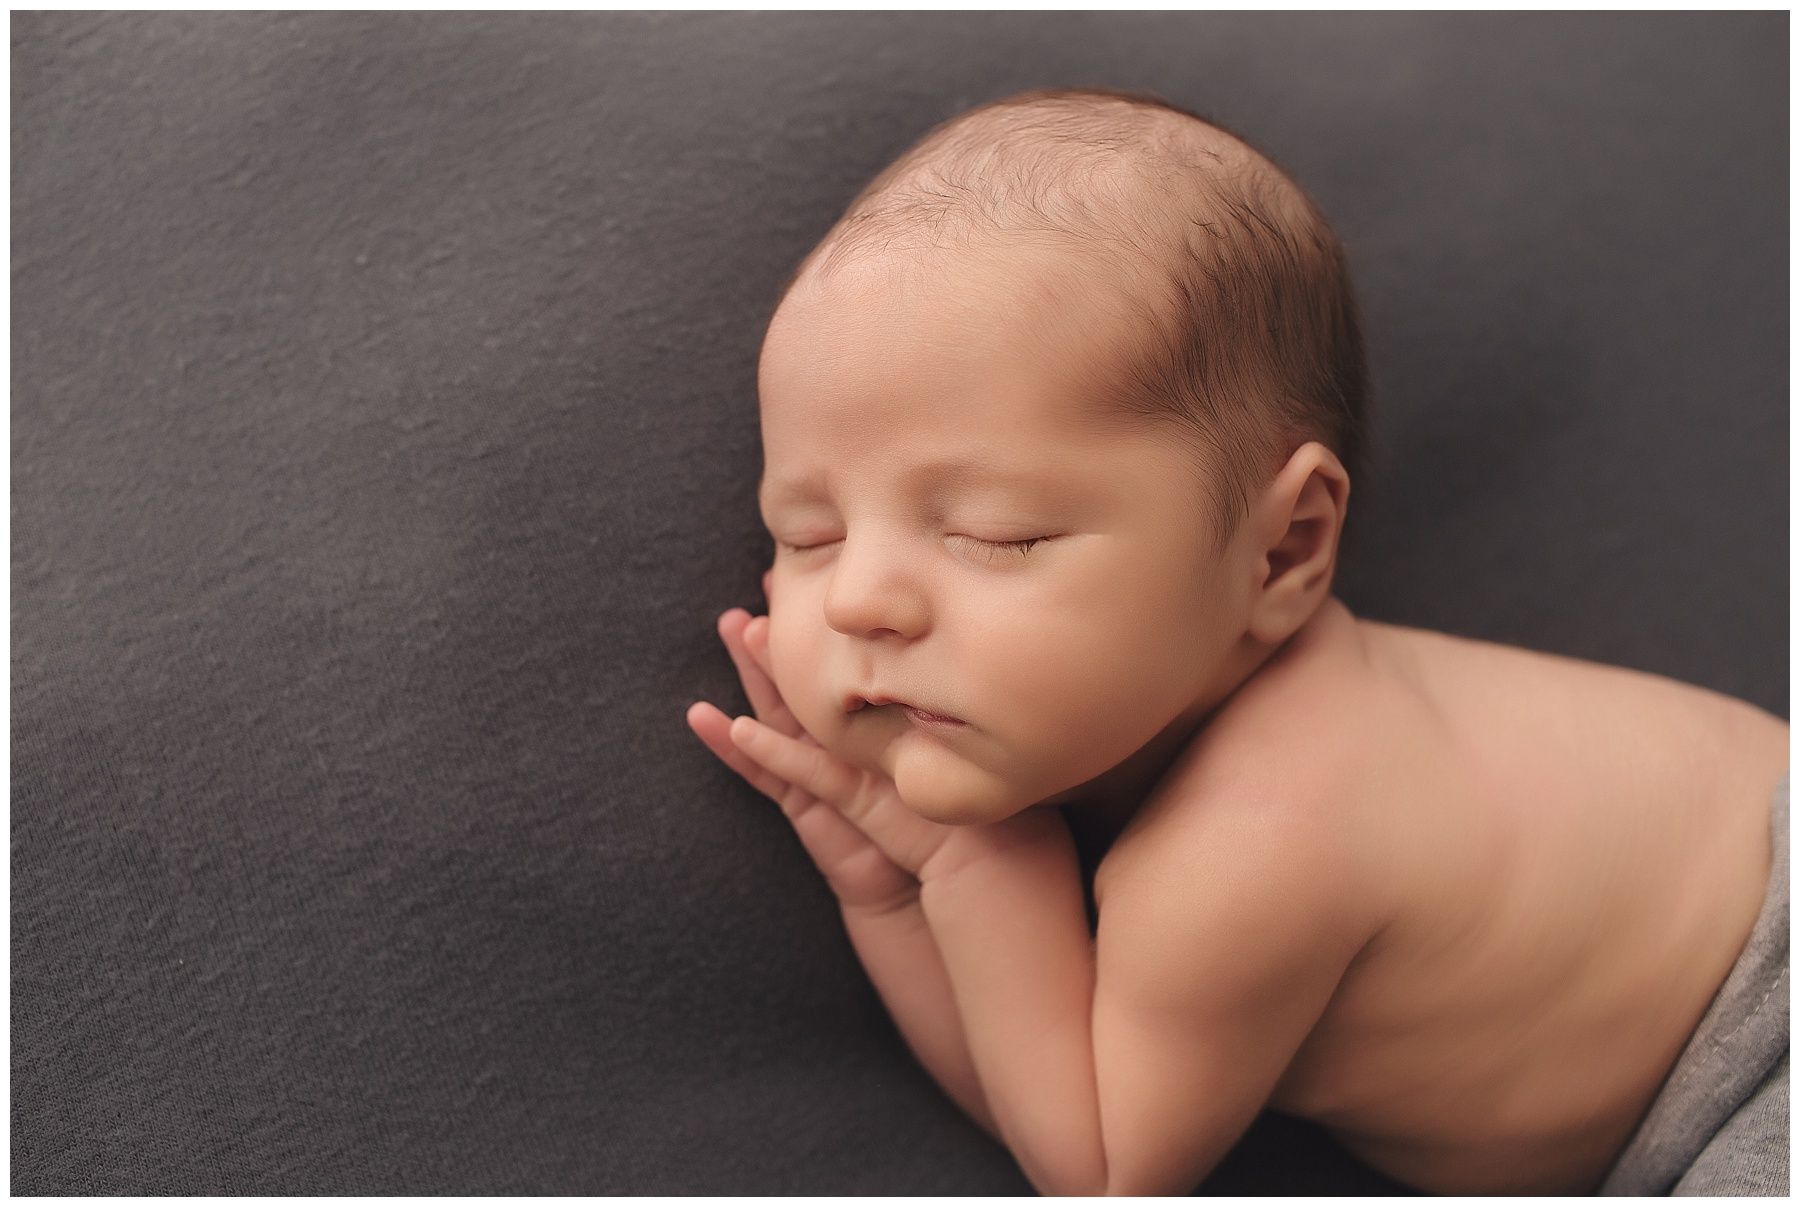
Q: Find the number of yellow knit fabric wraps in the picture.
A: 0